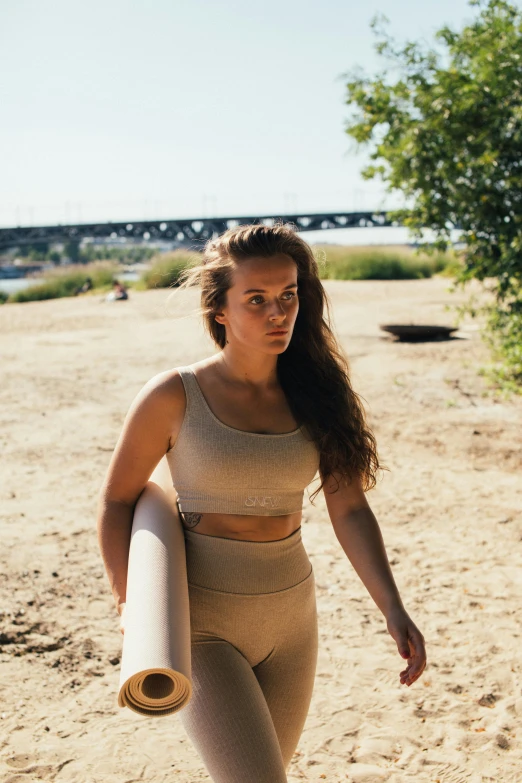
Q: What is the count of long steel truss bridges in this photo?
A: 1